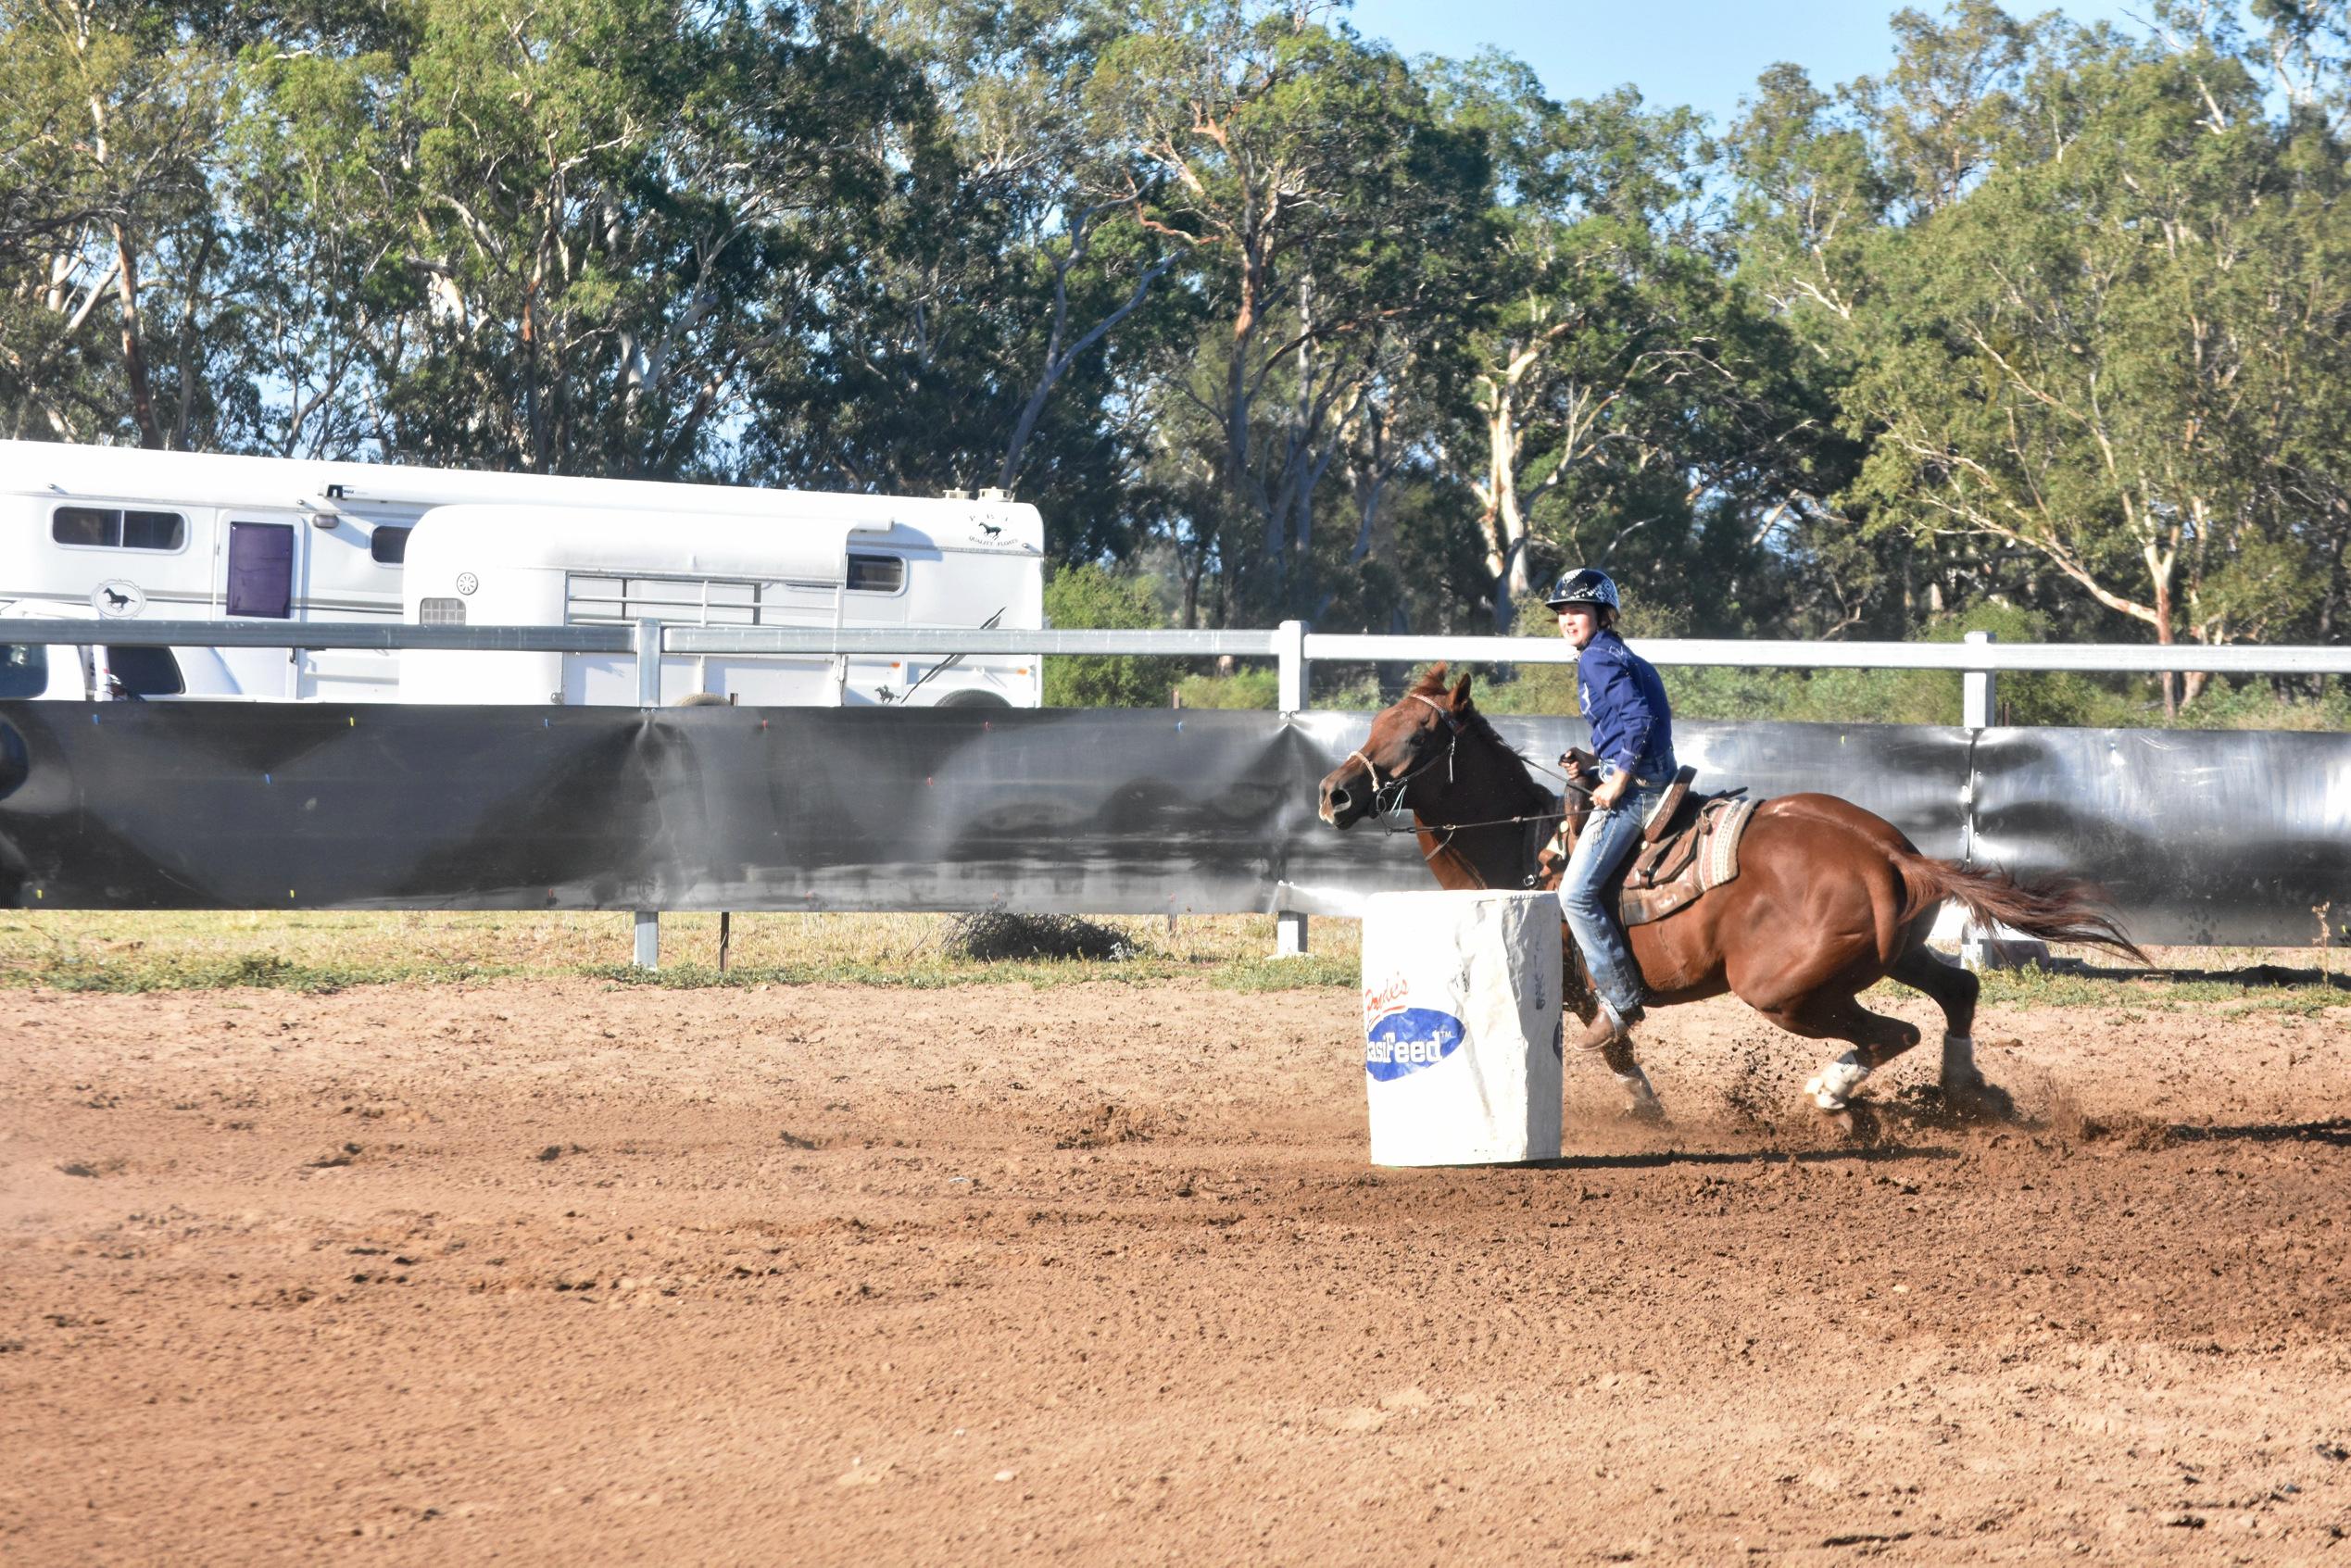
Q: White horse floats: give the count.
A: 2